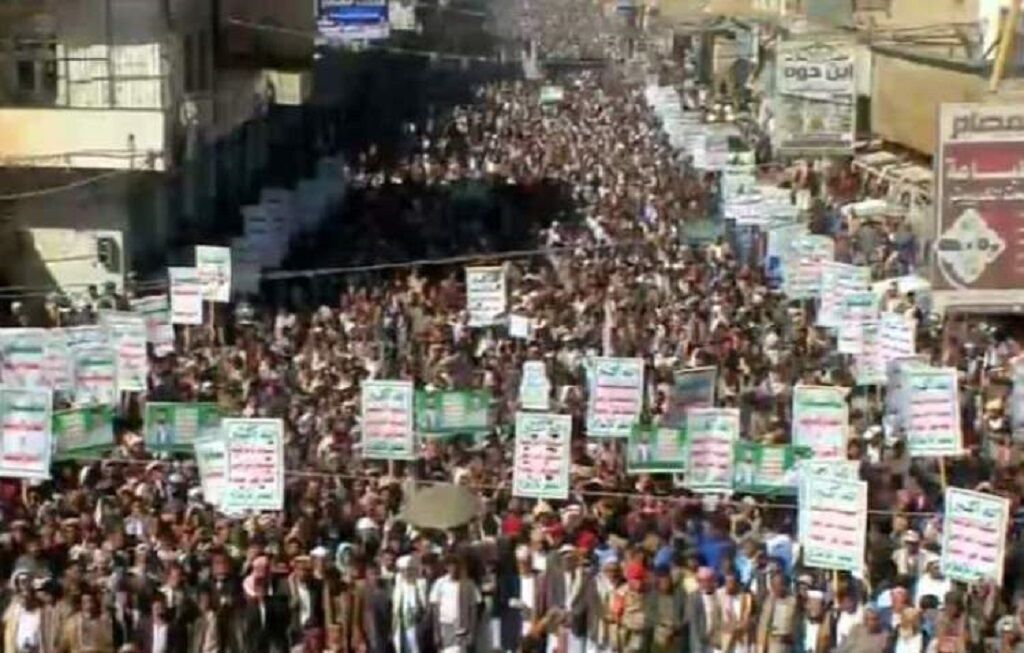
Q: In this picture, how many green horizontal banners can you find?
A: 5